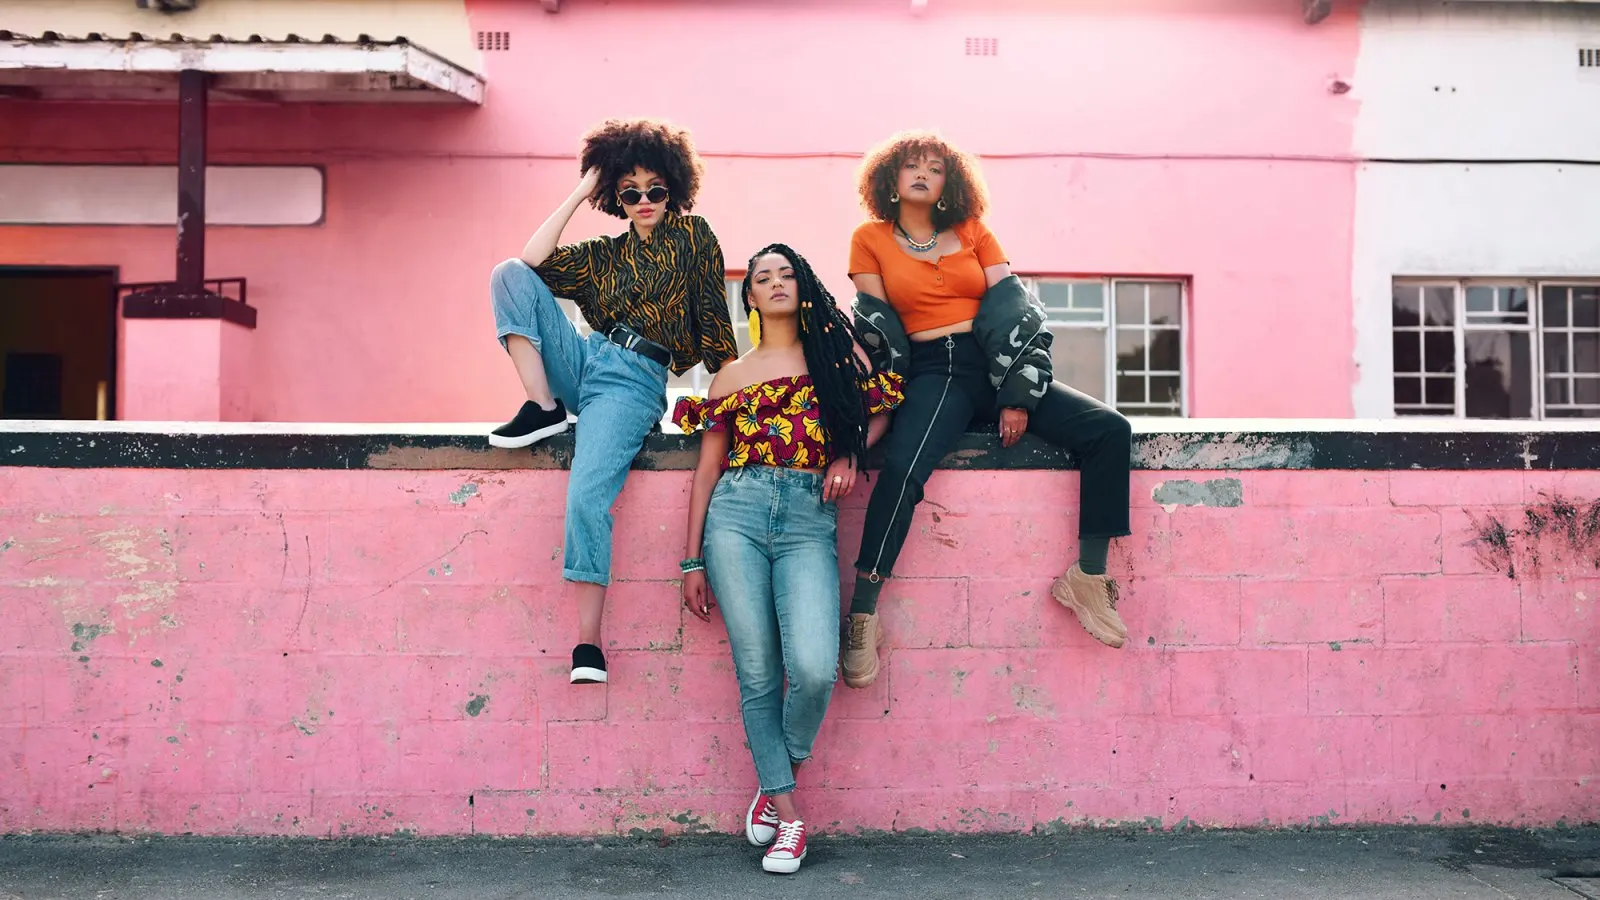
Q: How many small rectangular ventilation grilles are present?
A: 3